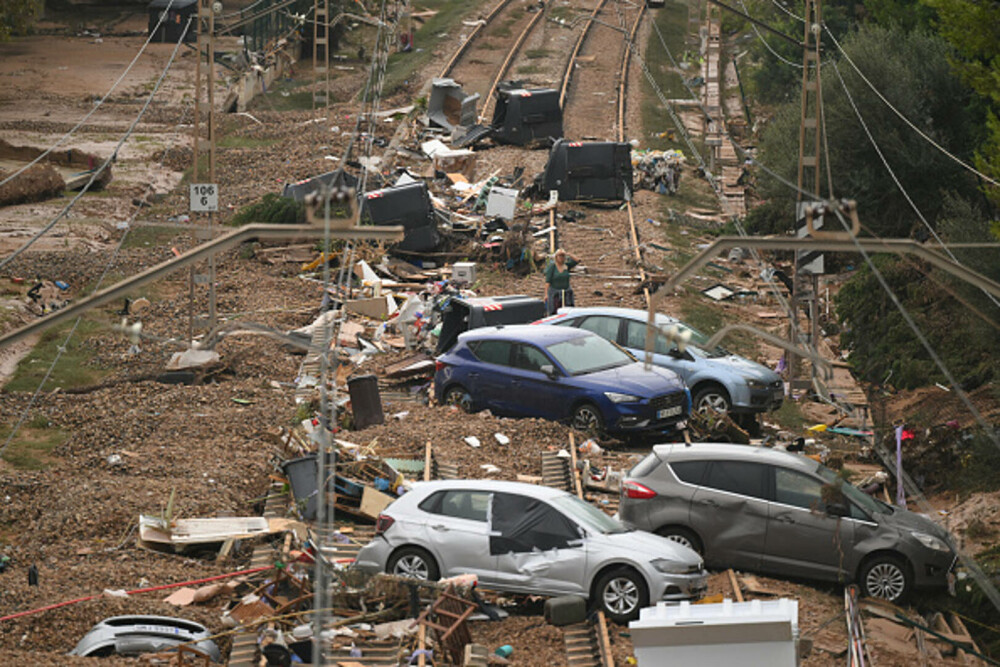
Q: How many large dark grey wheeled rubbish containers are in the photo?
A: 5